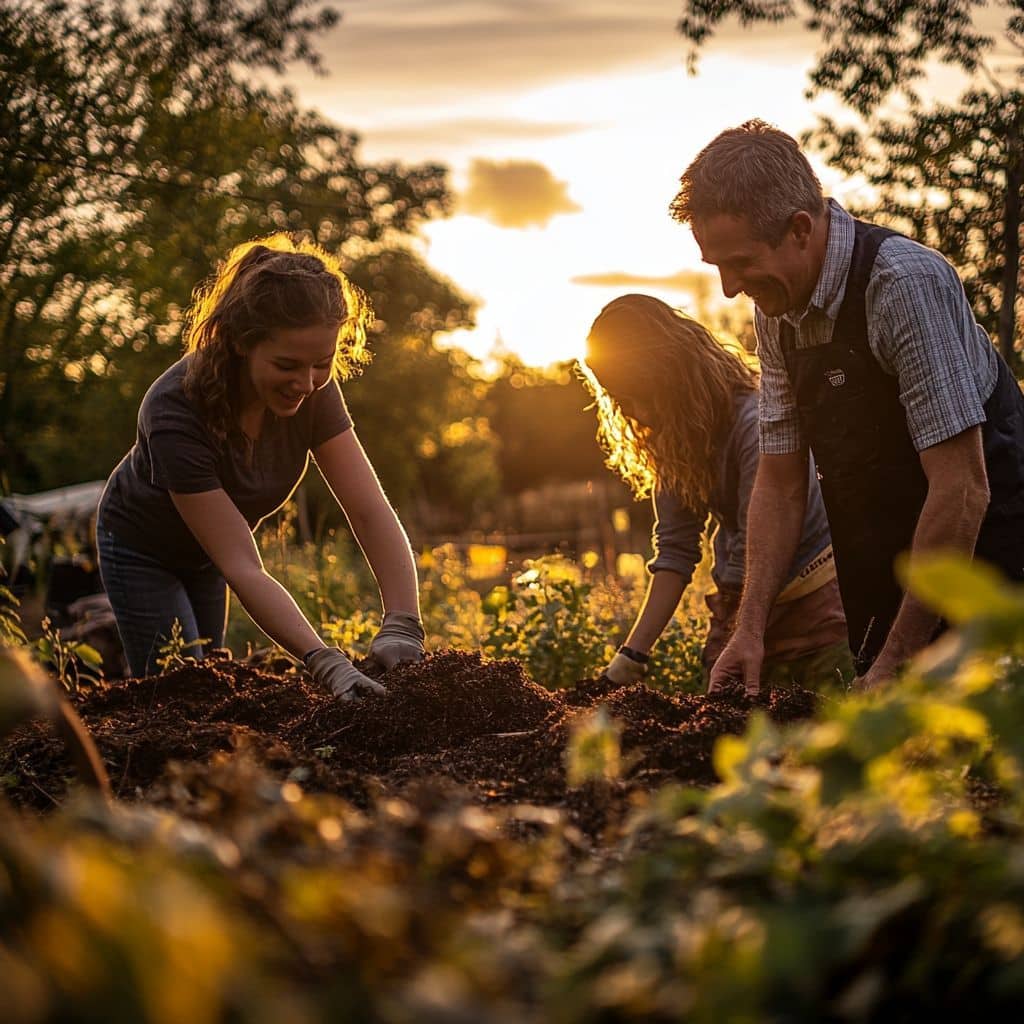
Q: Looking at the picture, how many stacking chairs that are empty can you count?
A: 0